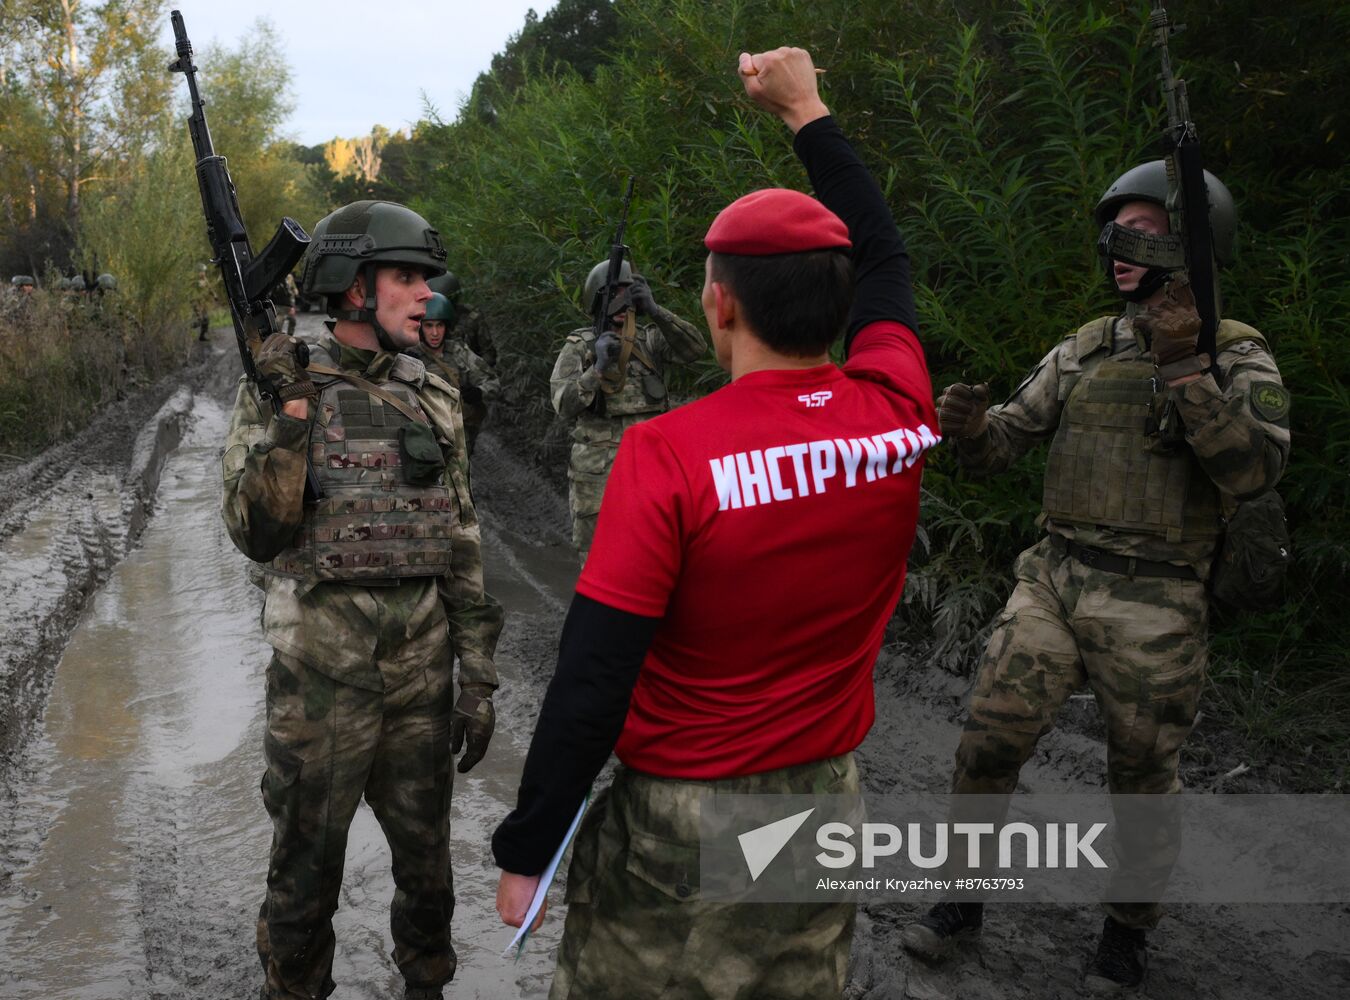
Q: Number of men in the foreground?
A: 3